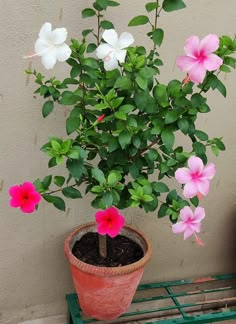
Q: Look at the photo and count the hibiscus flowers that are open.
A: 7